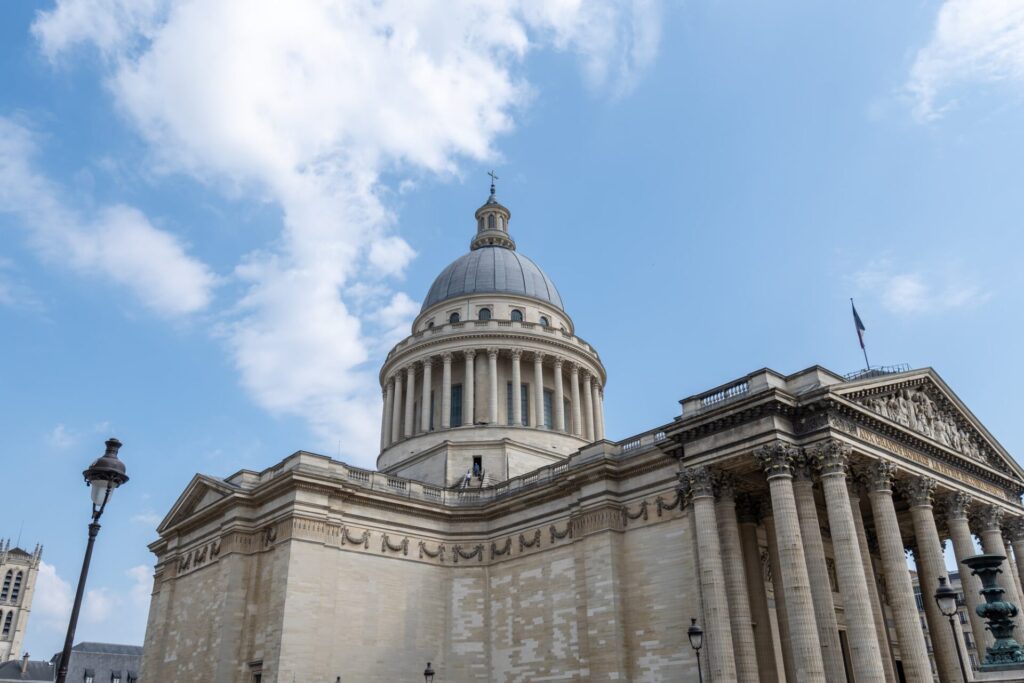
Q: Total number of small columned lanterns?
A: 1